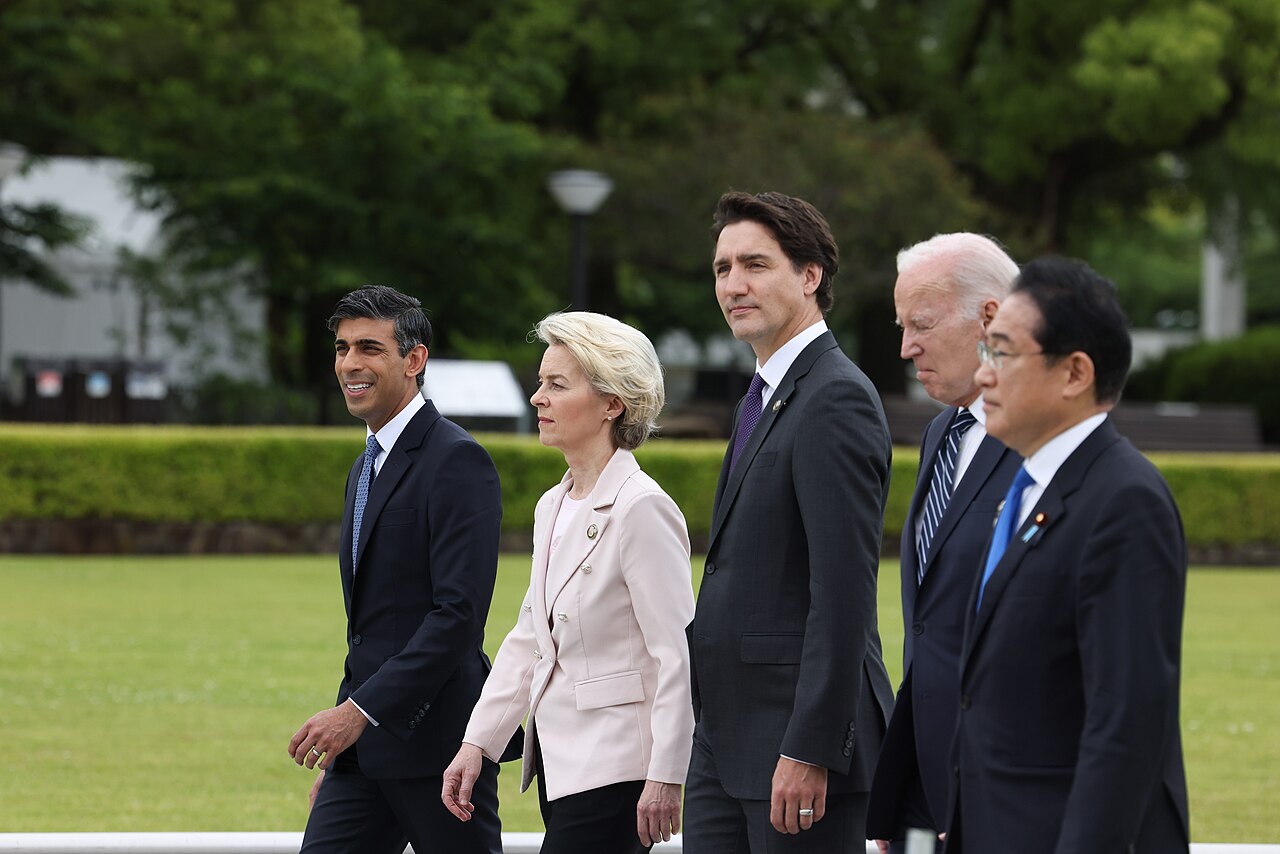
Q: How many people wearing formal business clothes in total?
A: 5